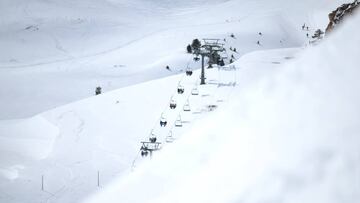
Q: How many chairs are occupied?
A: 7